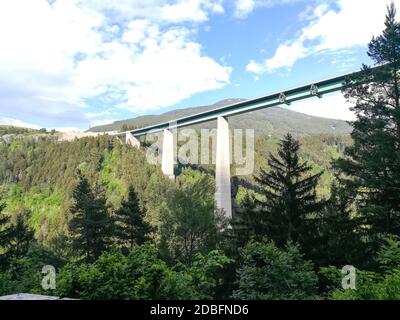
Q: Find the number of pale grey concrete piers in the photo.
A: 3